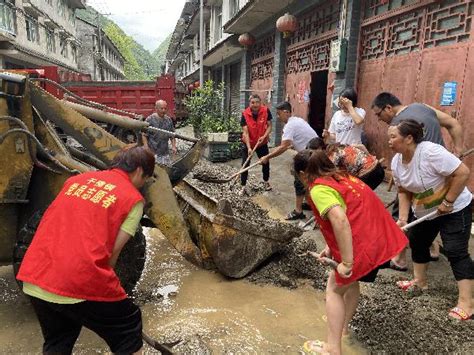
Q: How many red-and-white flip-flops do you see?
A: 2